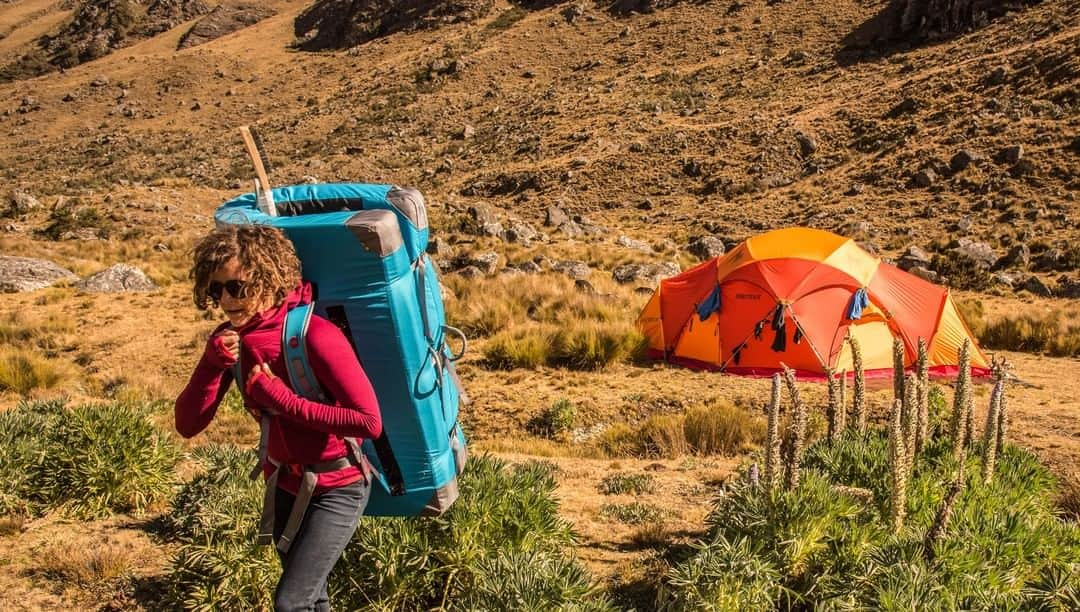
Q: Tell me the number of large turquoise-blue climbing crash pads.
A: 1